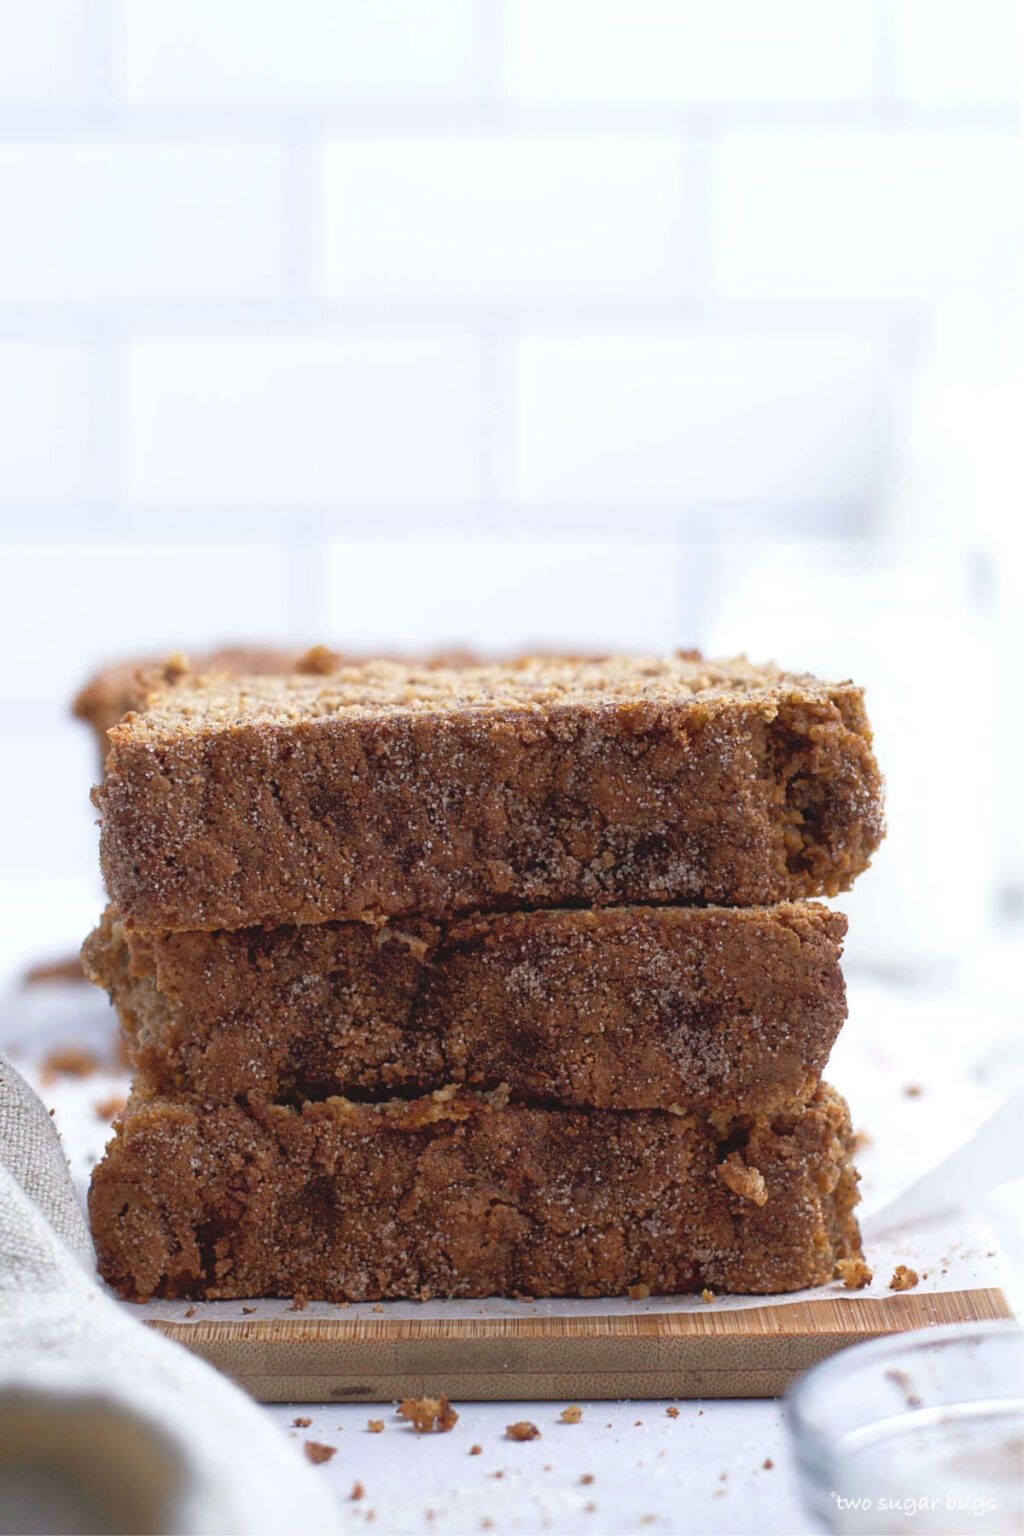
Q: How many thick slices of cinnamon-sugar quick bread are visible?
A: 3